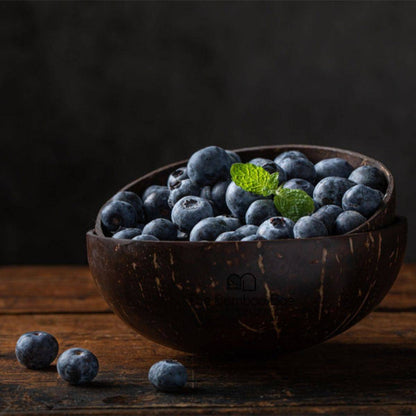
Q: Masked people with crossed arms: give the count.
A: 0